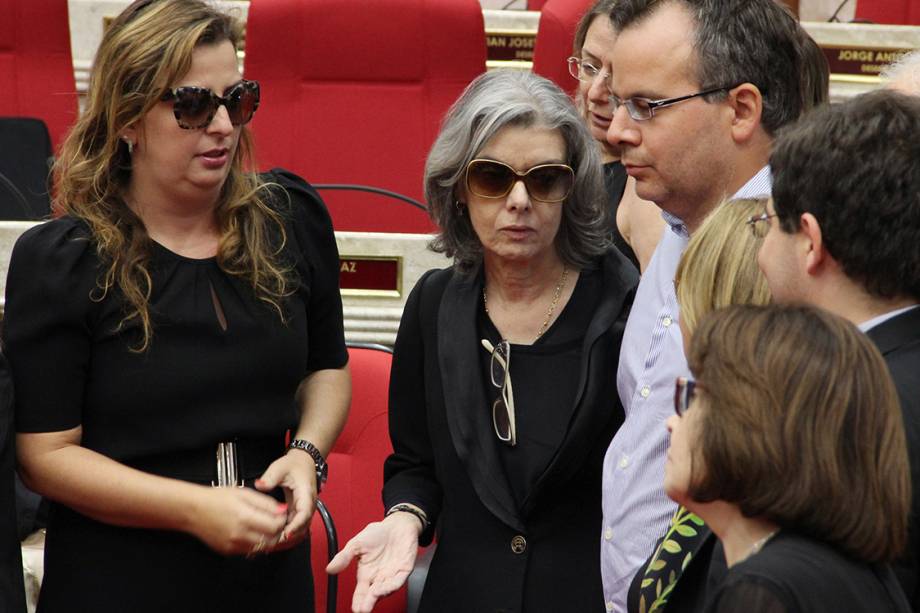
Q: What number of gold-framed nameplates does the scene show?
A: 3